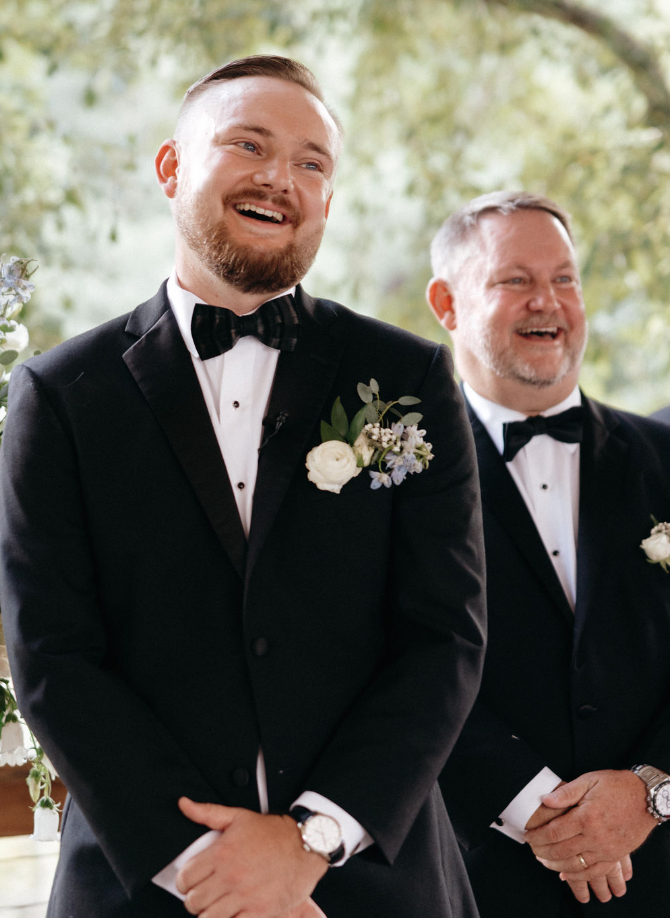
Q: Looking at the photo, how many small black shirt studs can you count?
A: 4